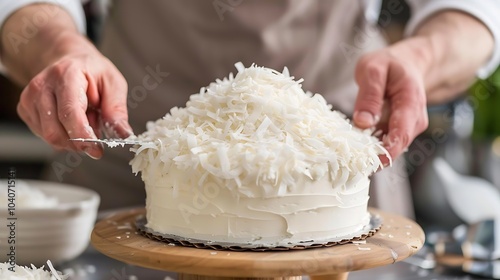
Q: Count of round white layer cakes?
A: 1